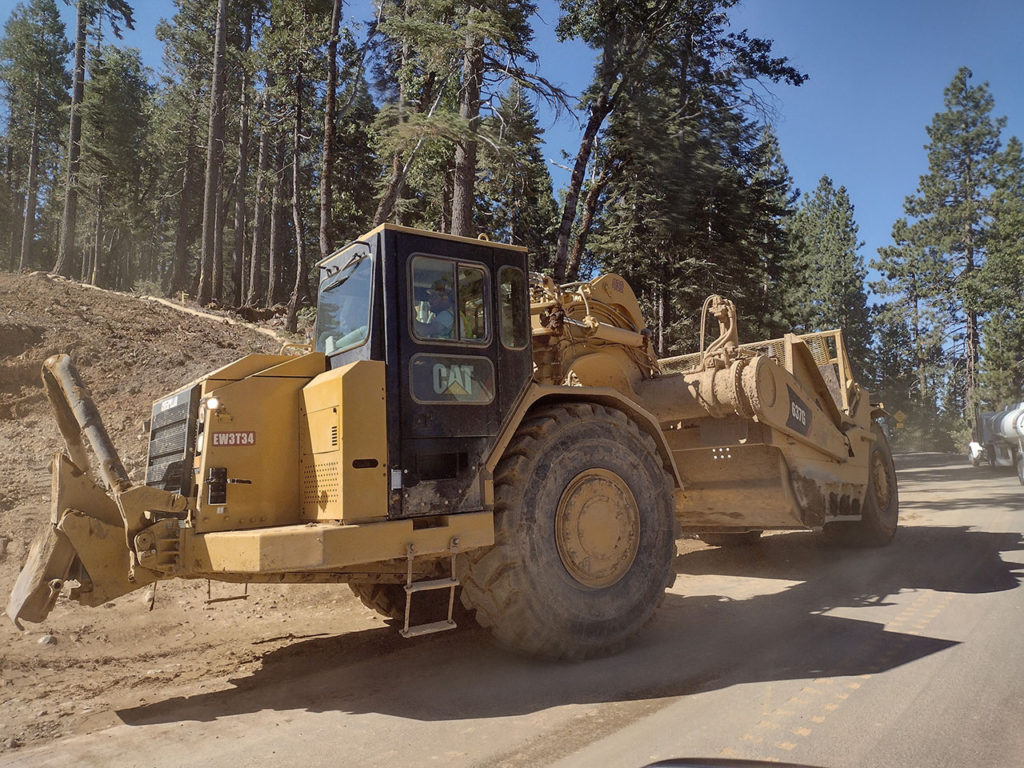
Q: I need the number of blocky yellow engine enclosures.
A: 1